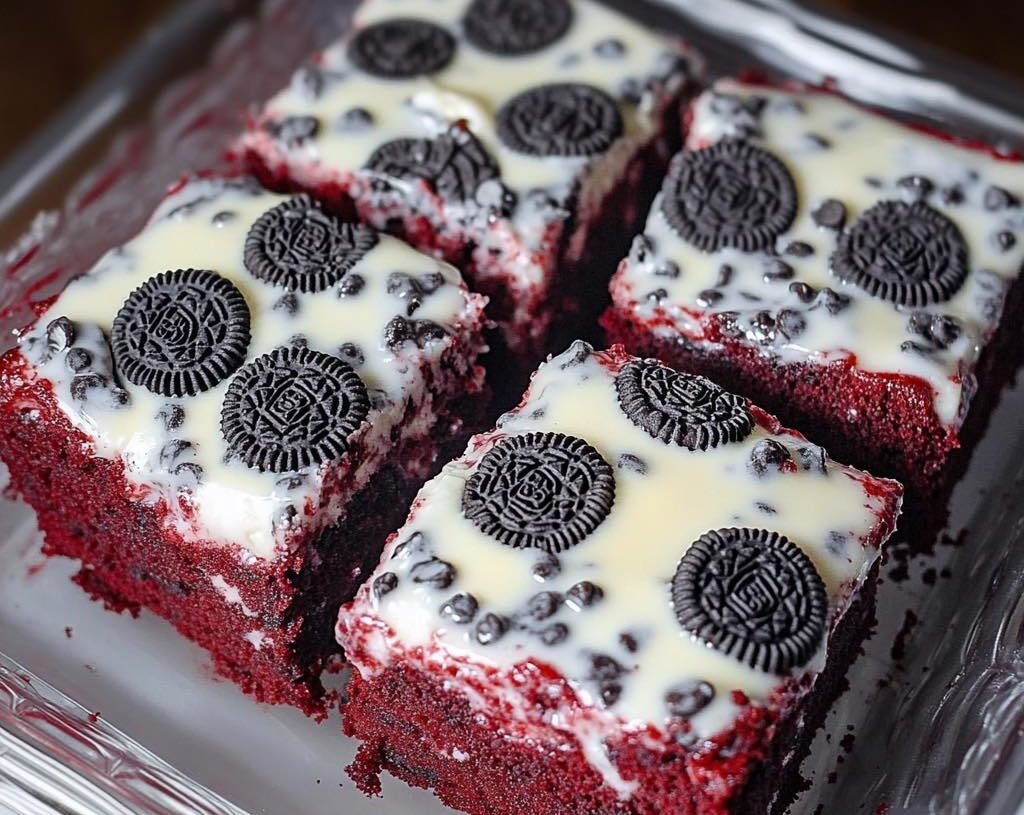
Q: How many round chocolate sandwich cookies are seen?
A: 12